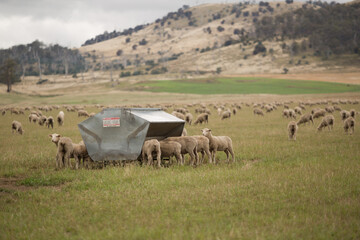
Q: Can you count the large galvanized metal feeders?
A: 1